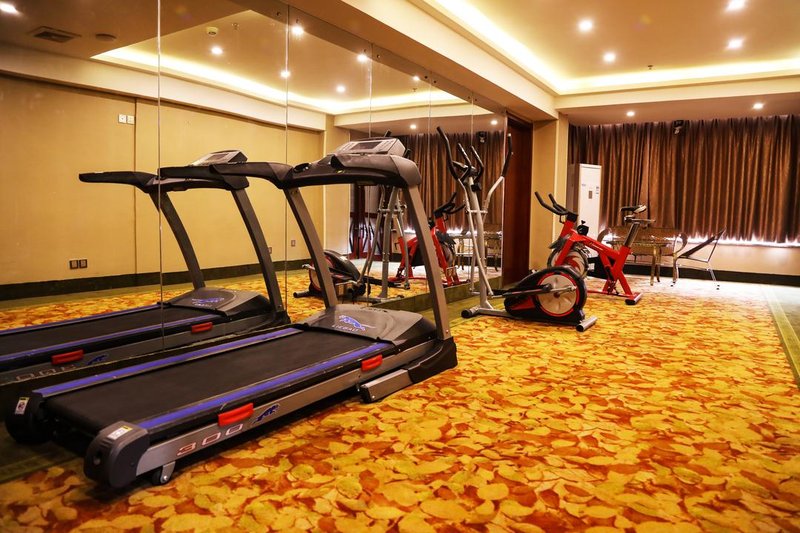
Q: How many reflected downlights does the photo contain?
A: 9